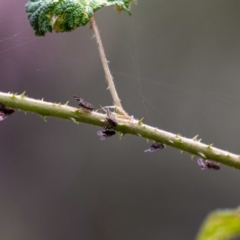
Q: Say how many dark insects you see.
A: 6